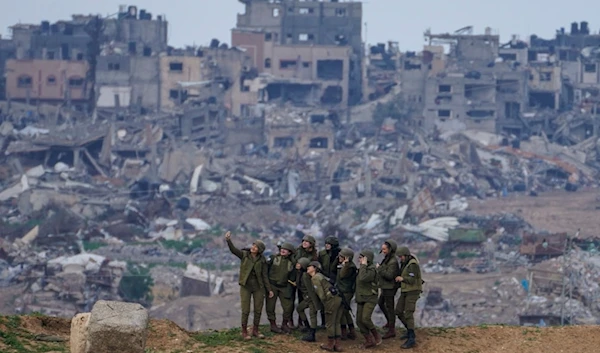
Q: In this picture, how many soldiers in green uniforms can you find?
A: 10